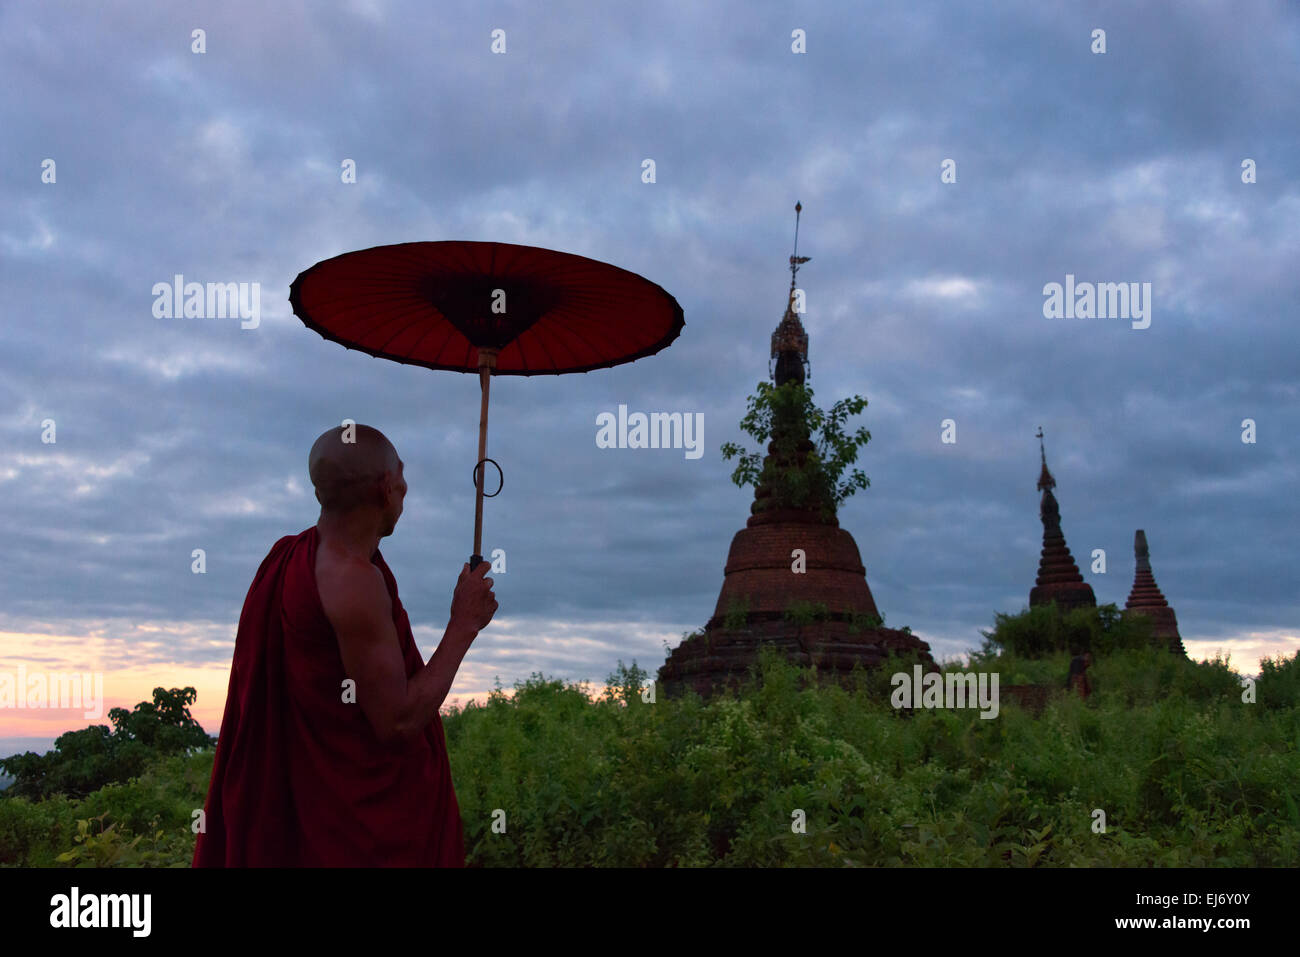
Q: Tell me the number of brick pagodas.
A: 3